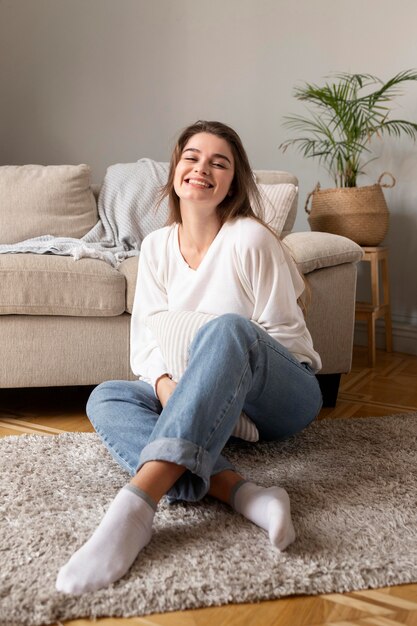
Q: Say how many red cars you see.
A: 0